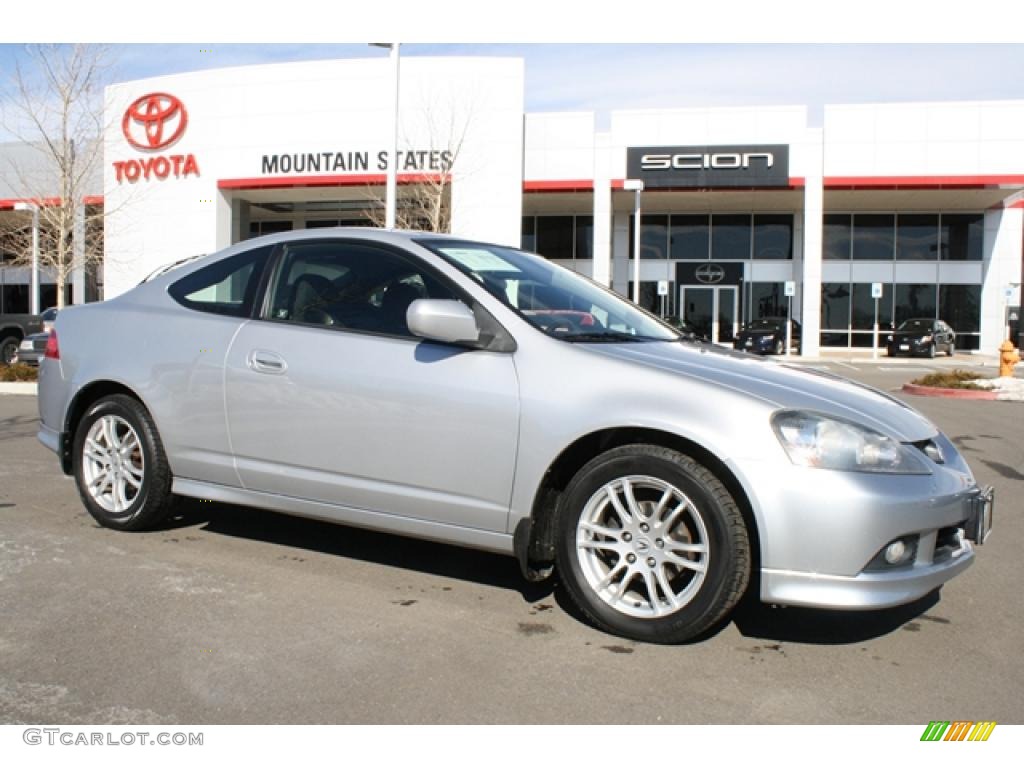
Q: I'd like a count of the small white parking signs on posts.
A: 4